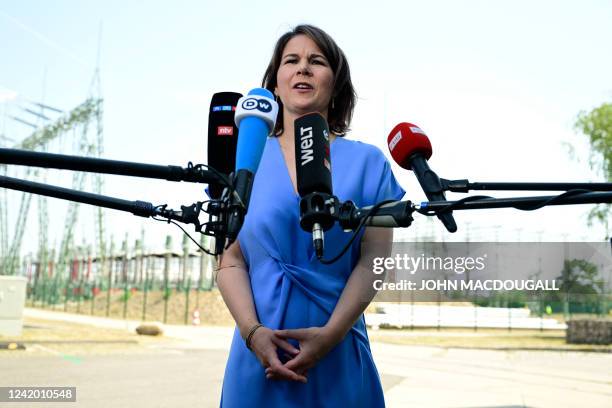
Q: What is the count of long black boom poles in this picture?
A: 4